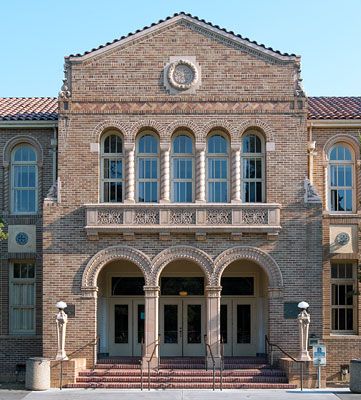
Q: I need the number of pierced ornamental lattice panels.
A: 5